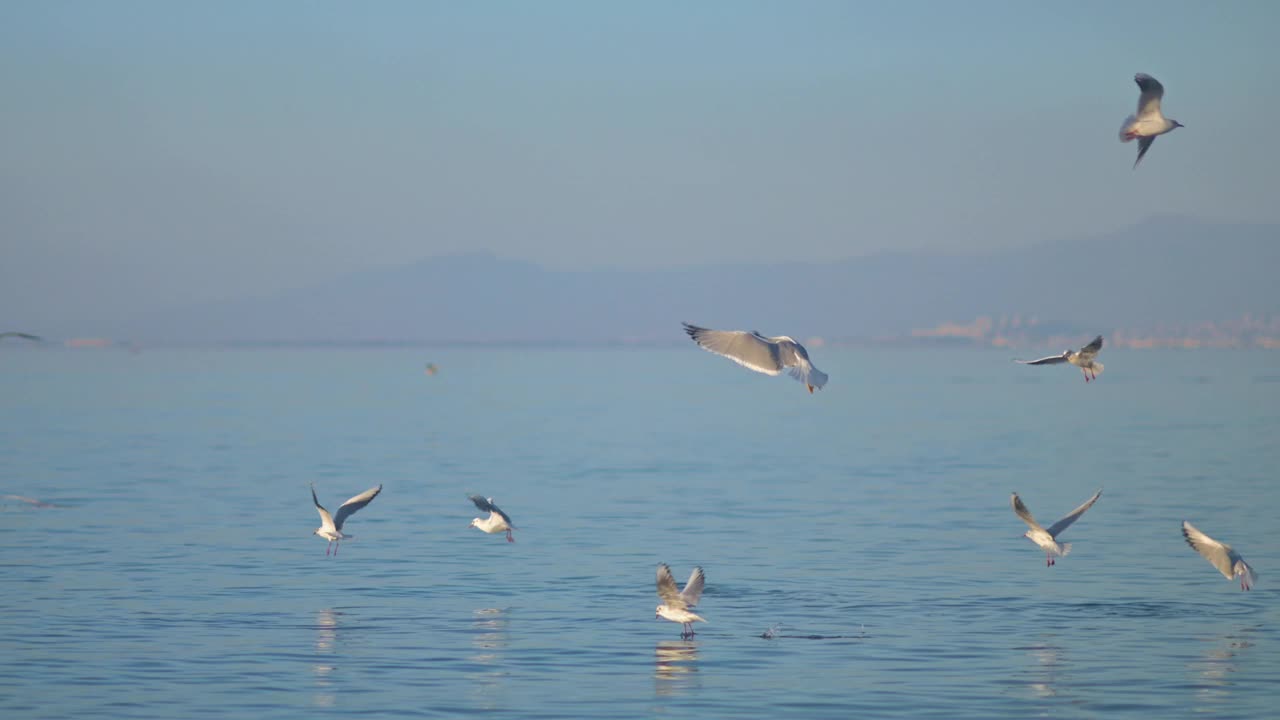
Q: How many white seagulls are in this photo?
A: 8